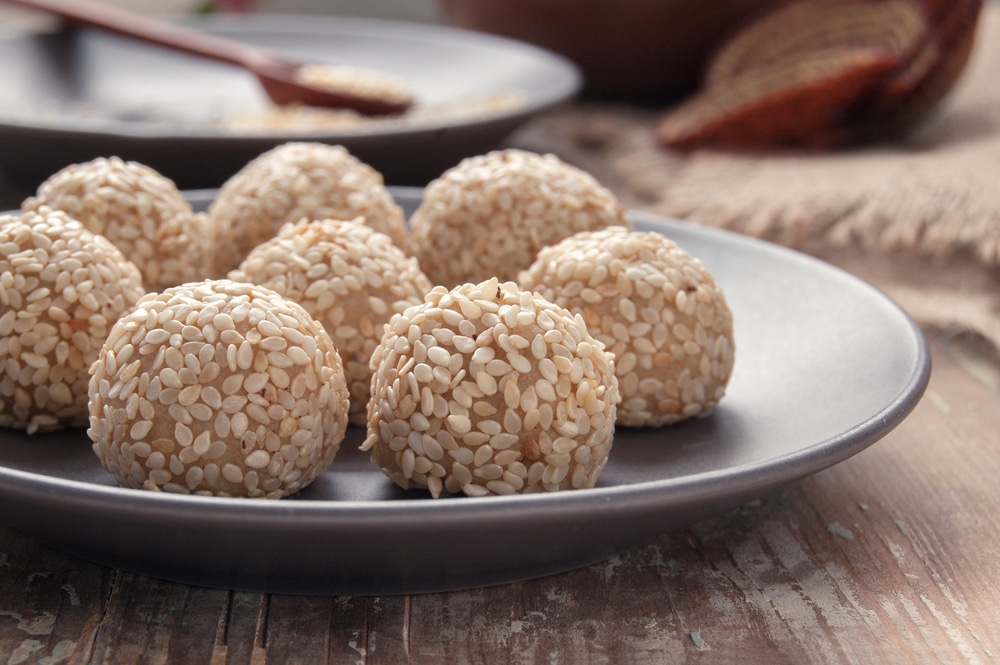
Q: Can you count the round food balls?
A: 8